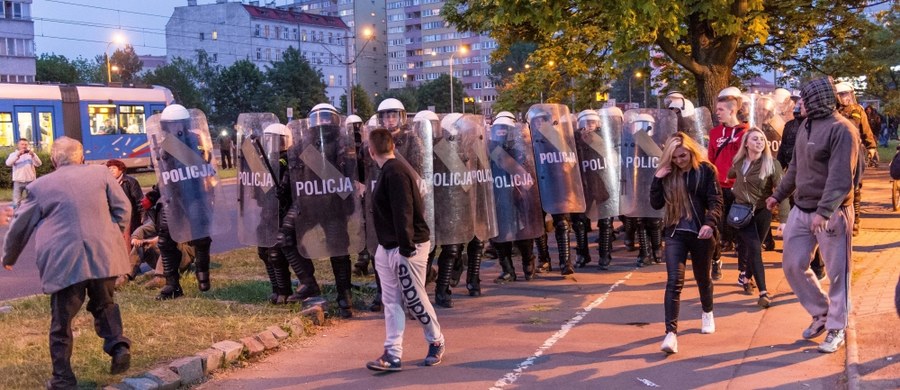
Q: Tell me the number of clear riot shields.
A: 12